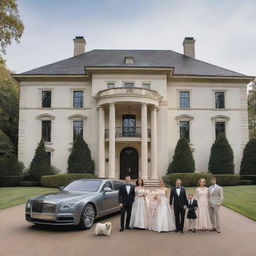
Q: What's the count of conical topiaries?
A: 5